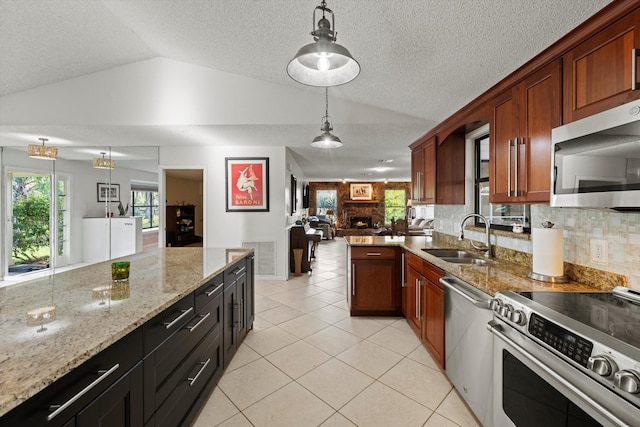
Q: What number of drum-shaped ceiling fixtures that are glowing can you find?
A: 2